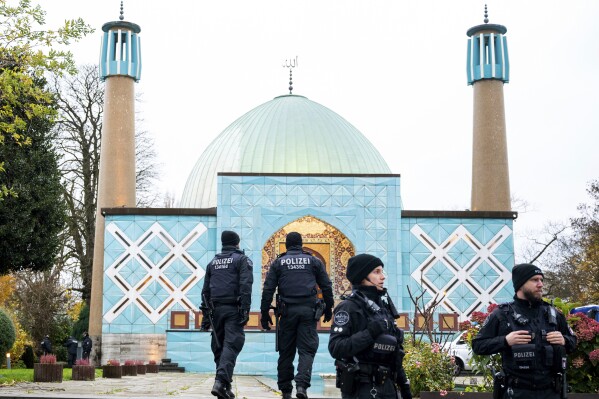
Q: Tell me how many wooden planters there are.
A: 6